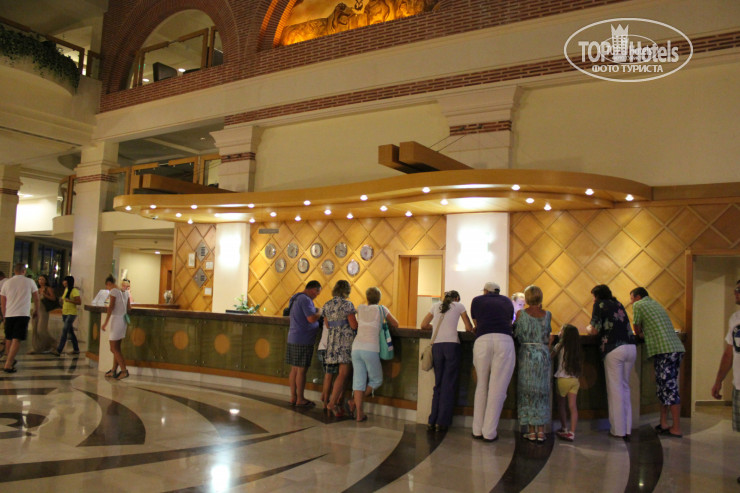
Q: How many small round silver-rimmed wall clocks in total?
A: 9